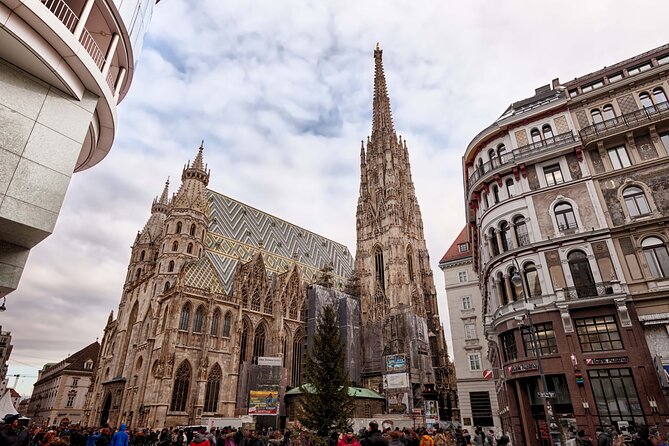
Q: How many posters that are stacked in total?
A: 3